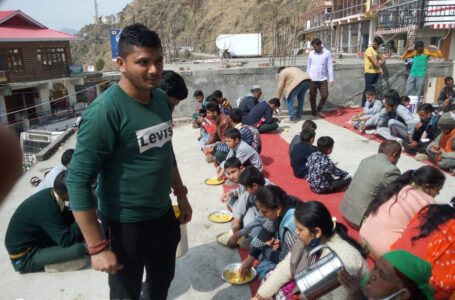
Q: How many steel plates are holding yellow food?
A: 4